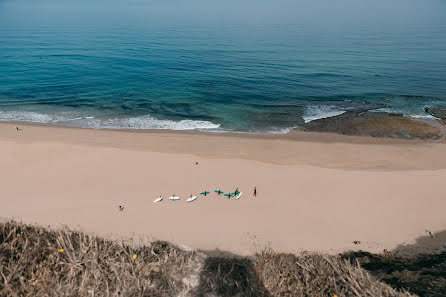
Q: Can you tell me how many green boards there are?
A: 4